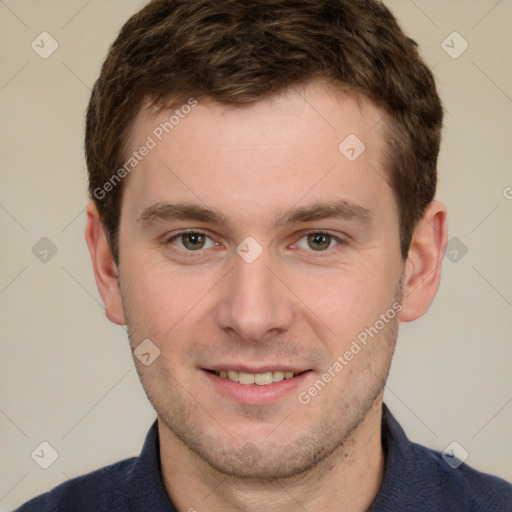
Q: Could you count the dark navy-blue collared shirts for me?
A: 1